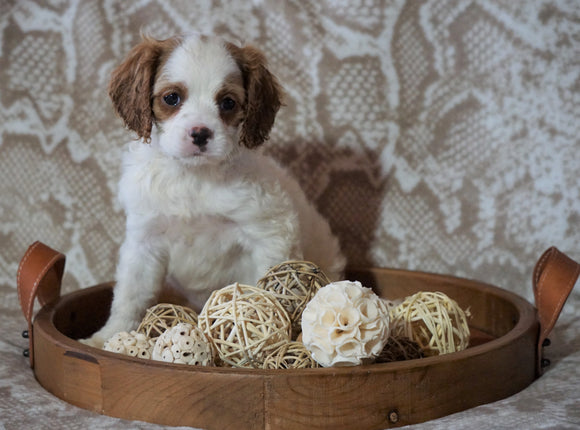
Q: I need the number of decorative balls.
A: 9